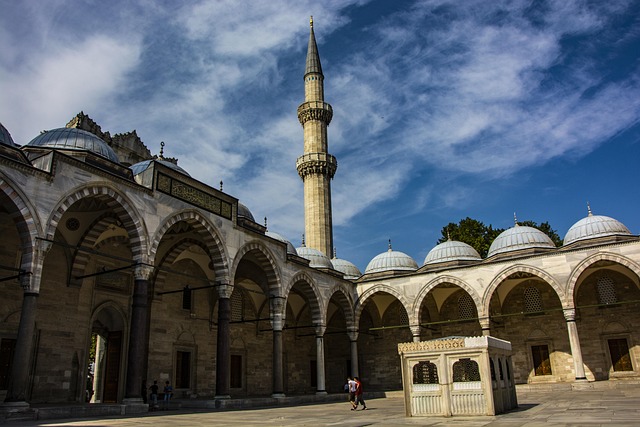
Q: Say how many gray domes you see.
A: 11